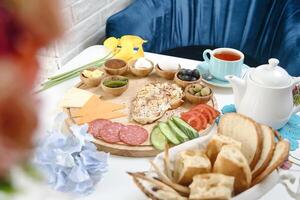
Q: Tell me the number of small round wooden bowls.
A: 7